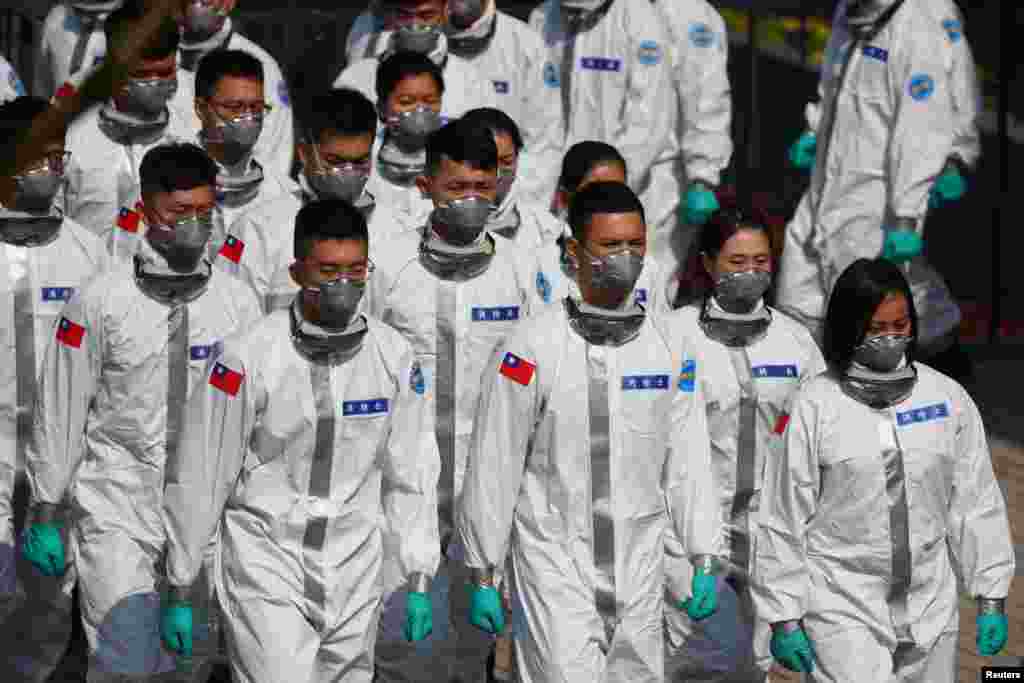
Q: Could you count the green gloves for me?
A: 11